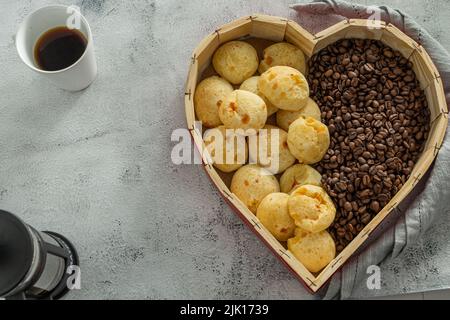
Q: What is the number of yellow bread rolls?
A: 15